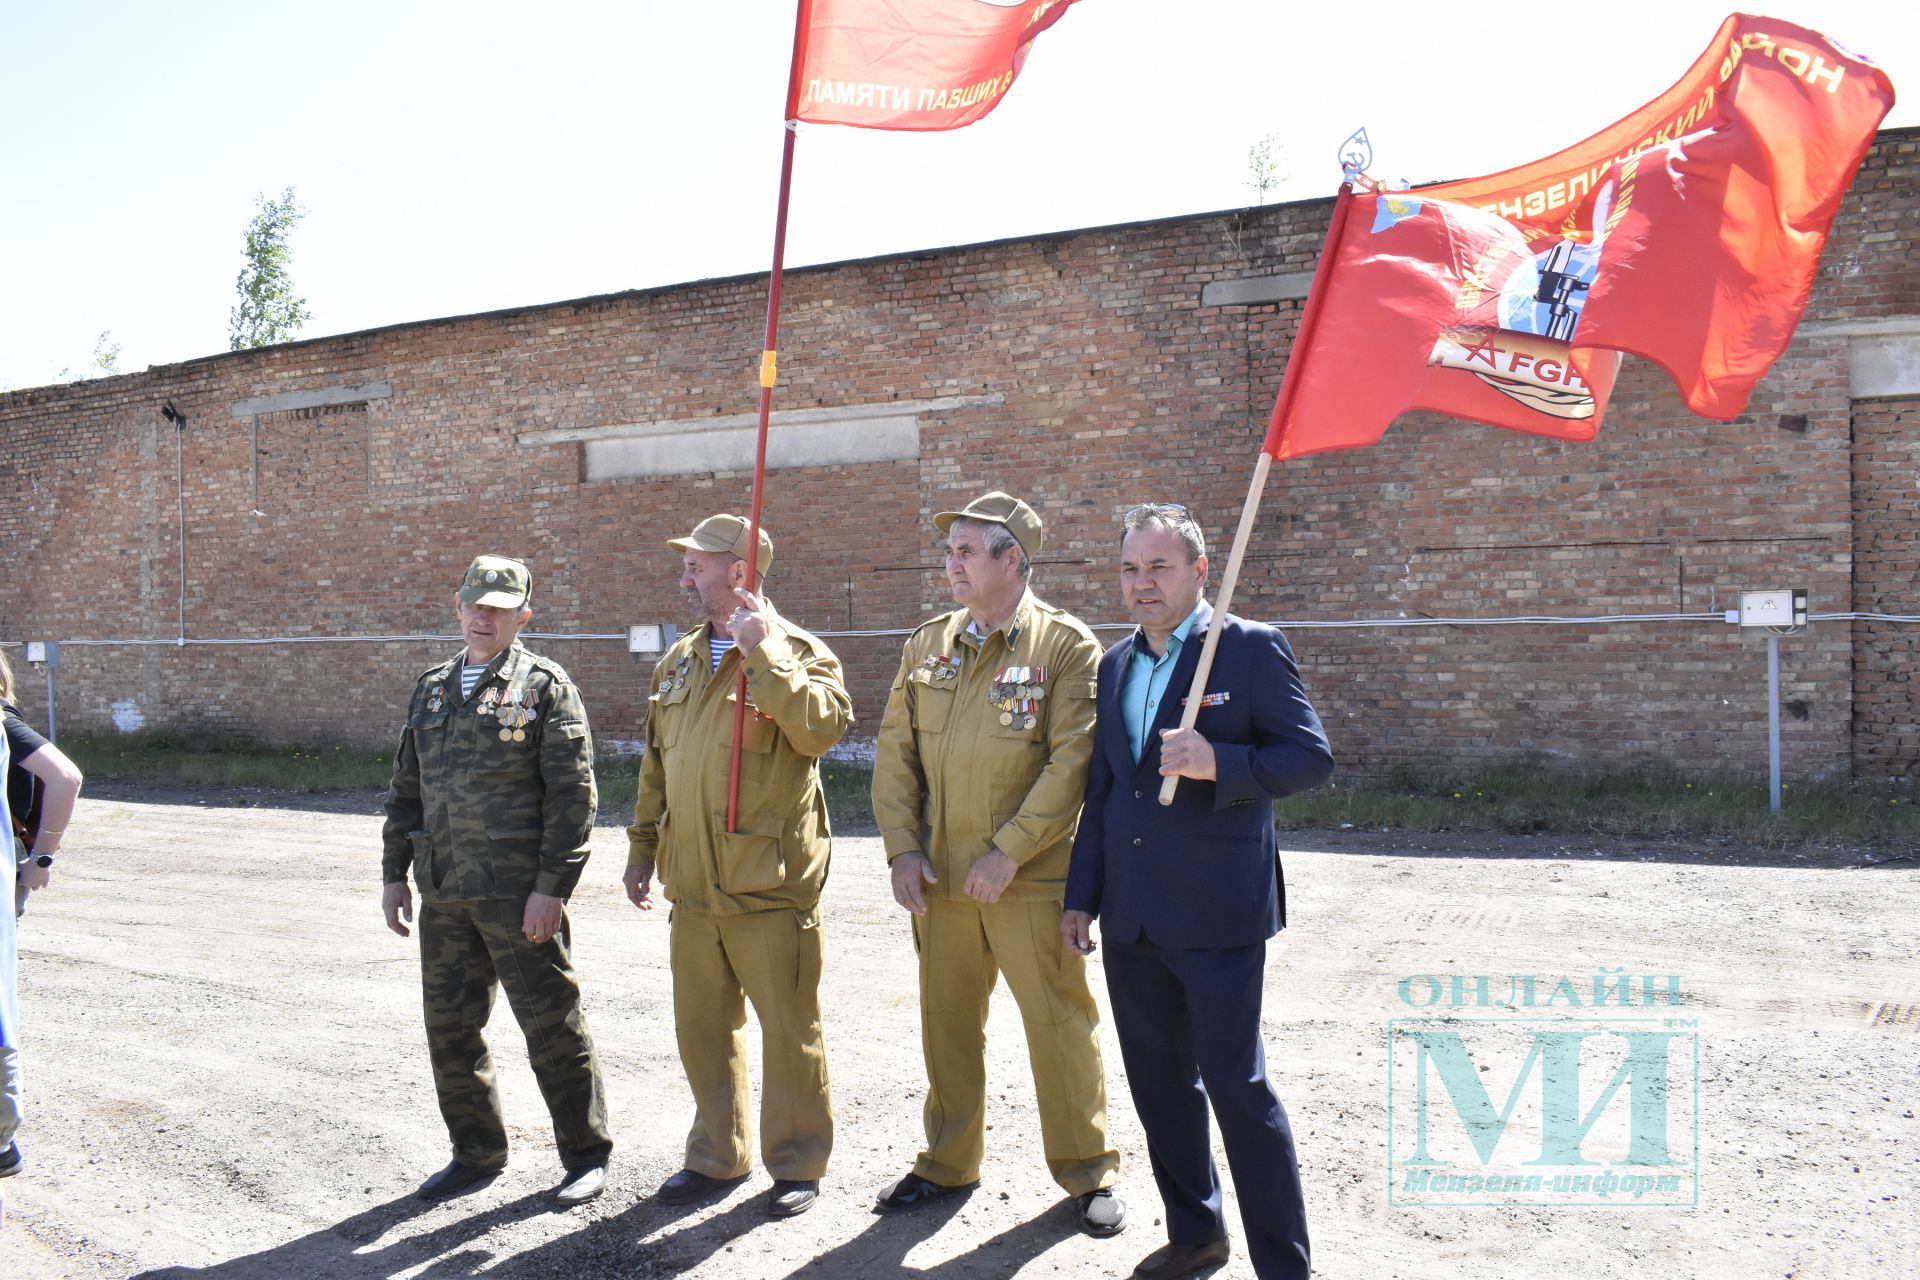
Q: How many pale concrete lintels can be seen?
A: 4